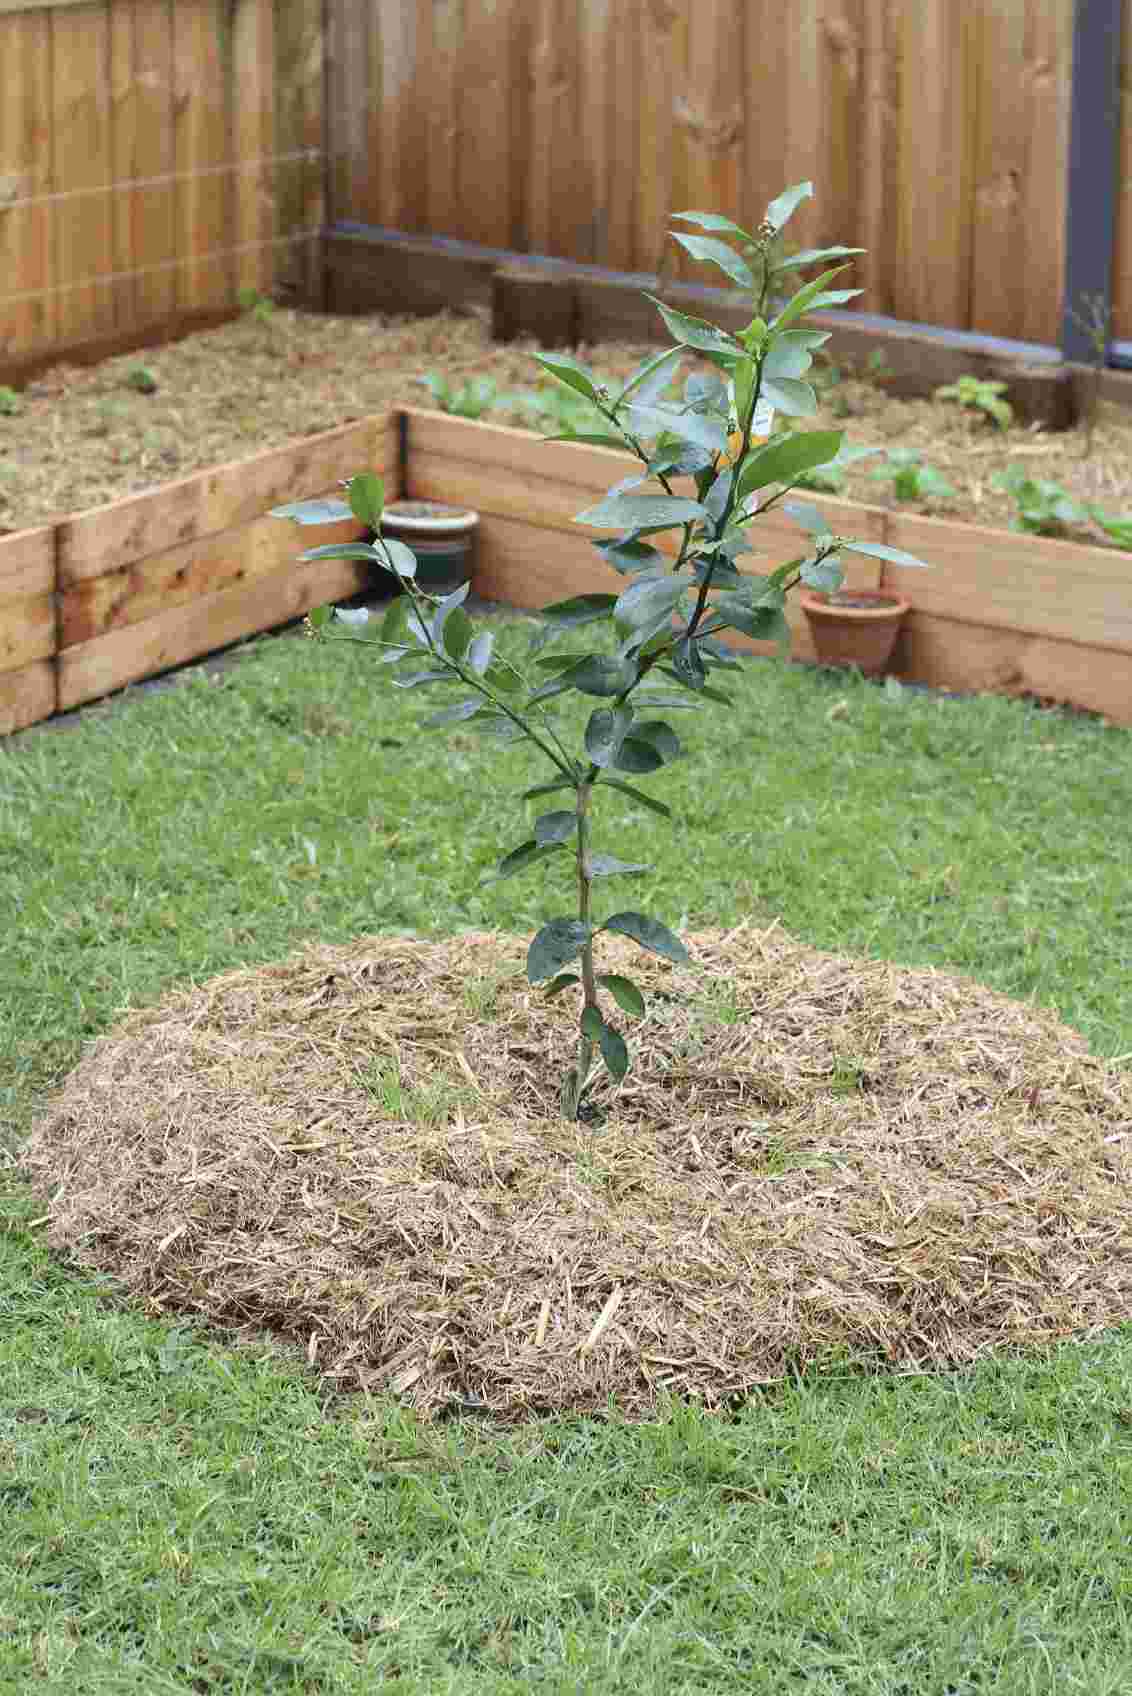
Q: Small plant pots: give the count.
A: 2